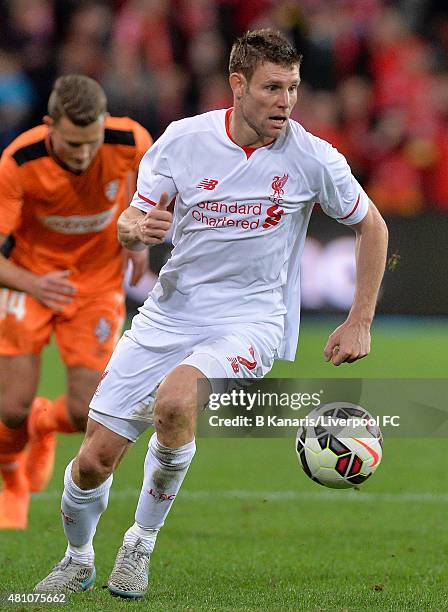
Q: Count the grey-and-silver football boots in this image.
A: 2